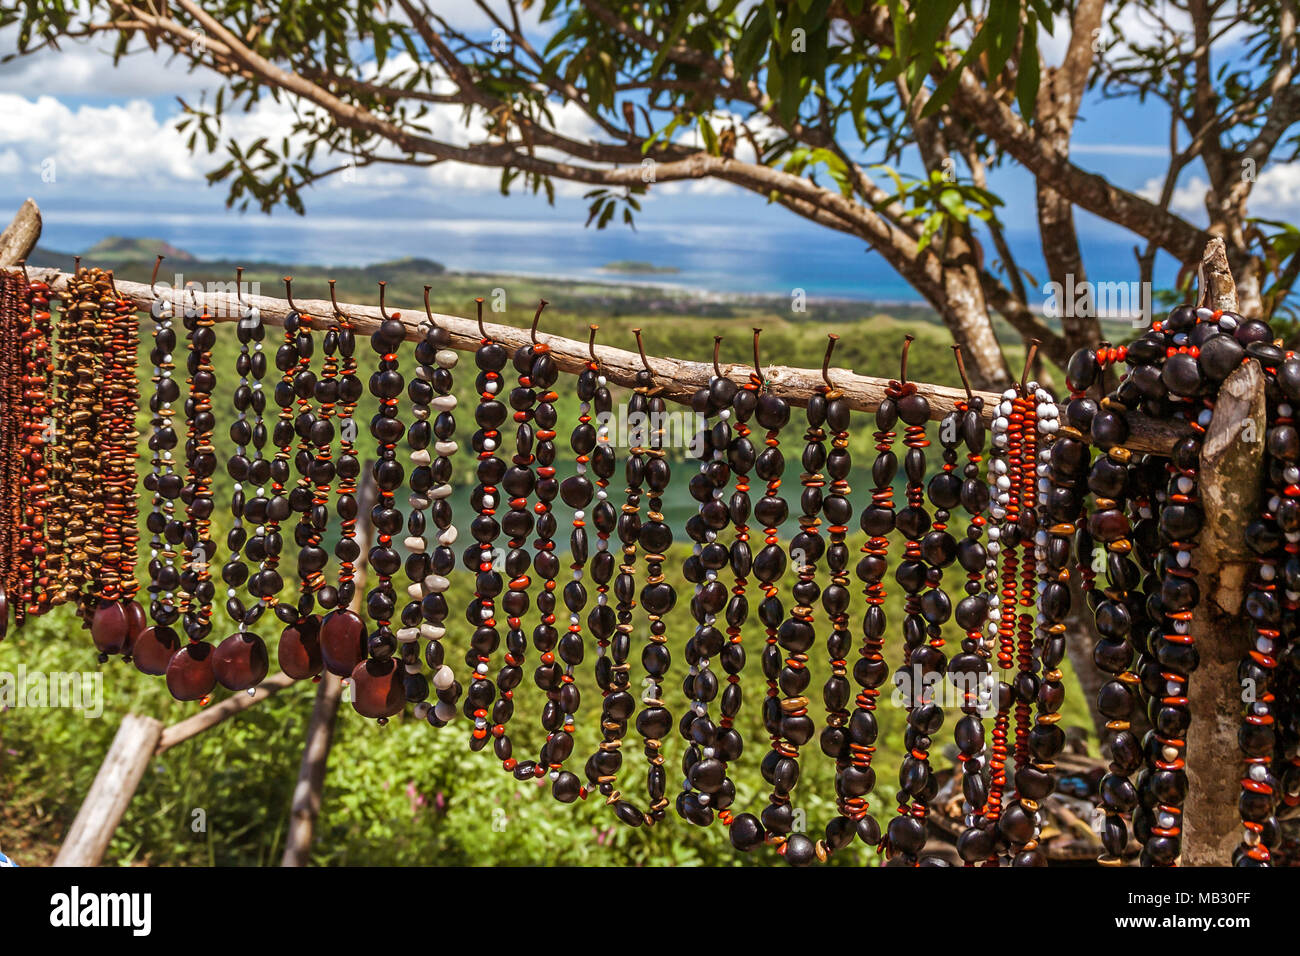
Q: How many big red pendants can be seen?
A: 8